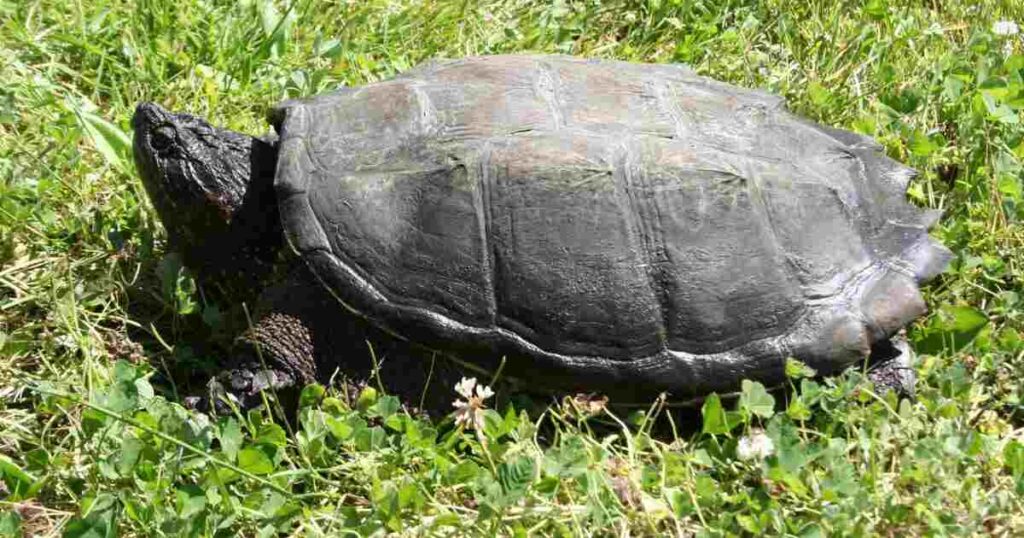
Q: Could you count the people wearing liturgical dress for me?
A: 0